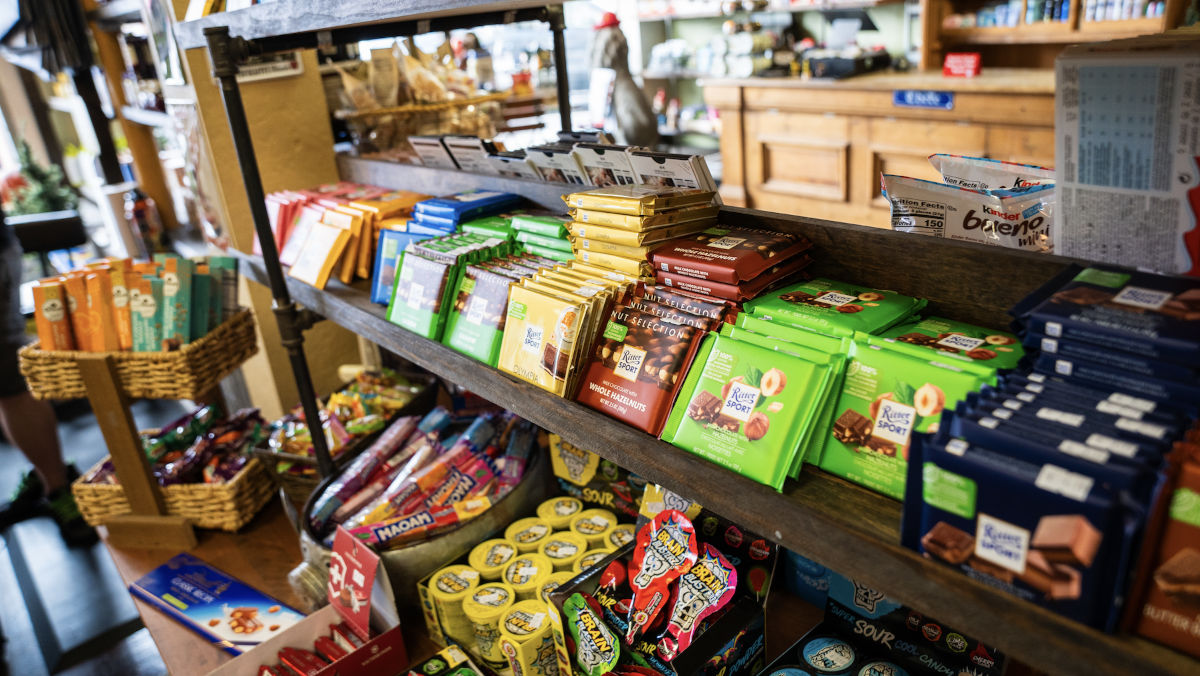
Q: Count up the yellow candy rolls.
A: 12